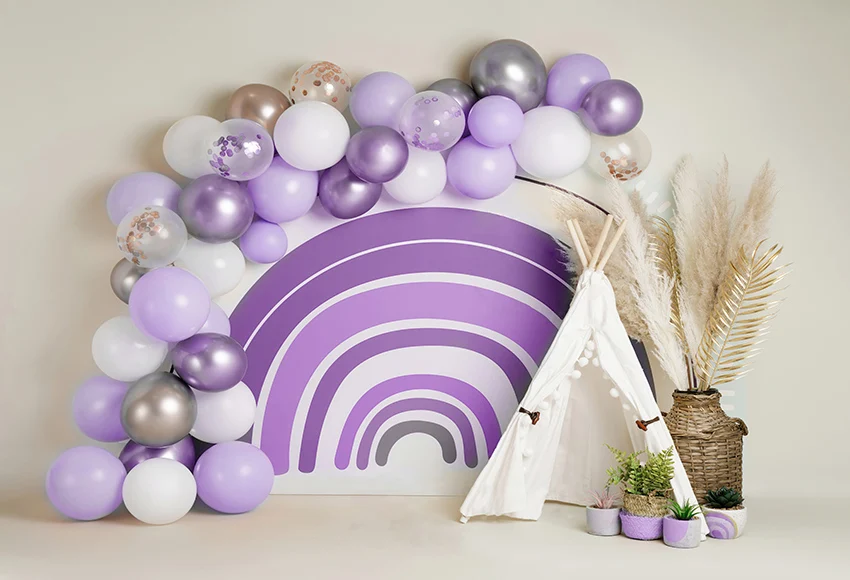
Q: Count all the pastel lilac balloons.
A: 12